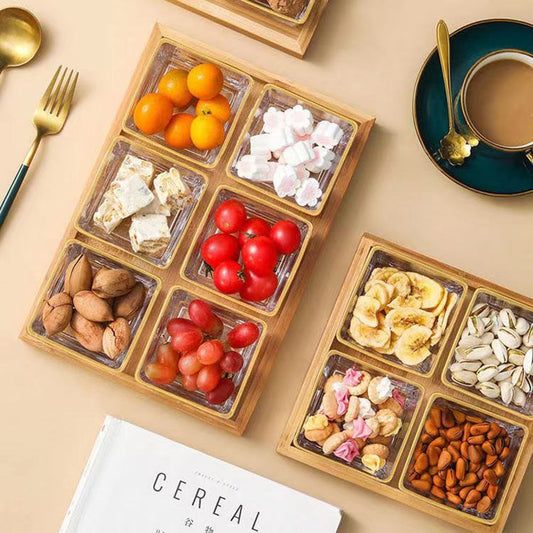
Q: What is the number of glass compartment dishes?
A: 11